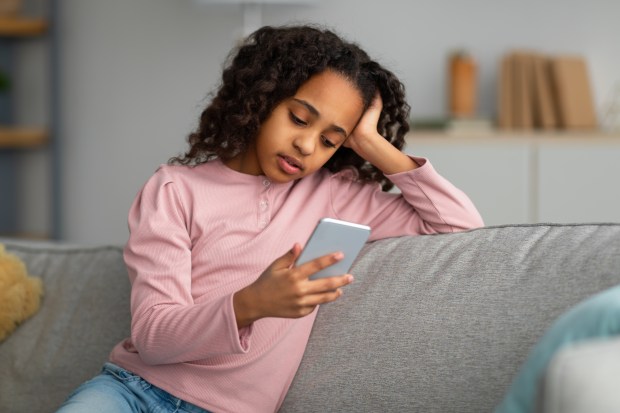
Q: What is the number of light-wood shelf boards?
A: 2